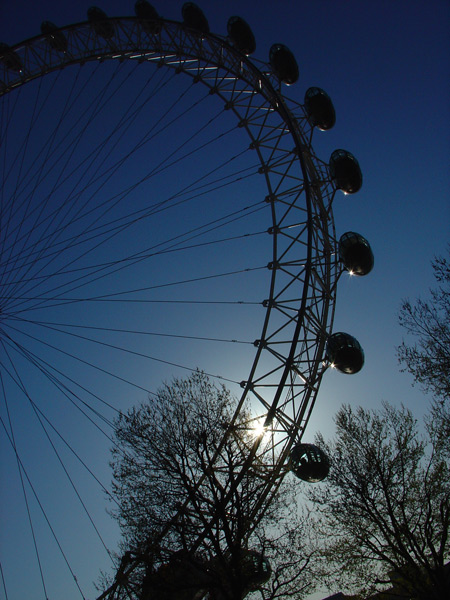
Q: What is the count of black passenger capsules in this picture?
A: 13